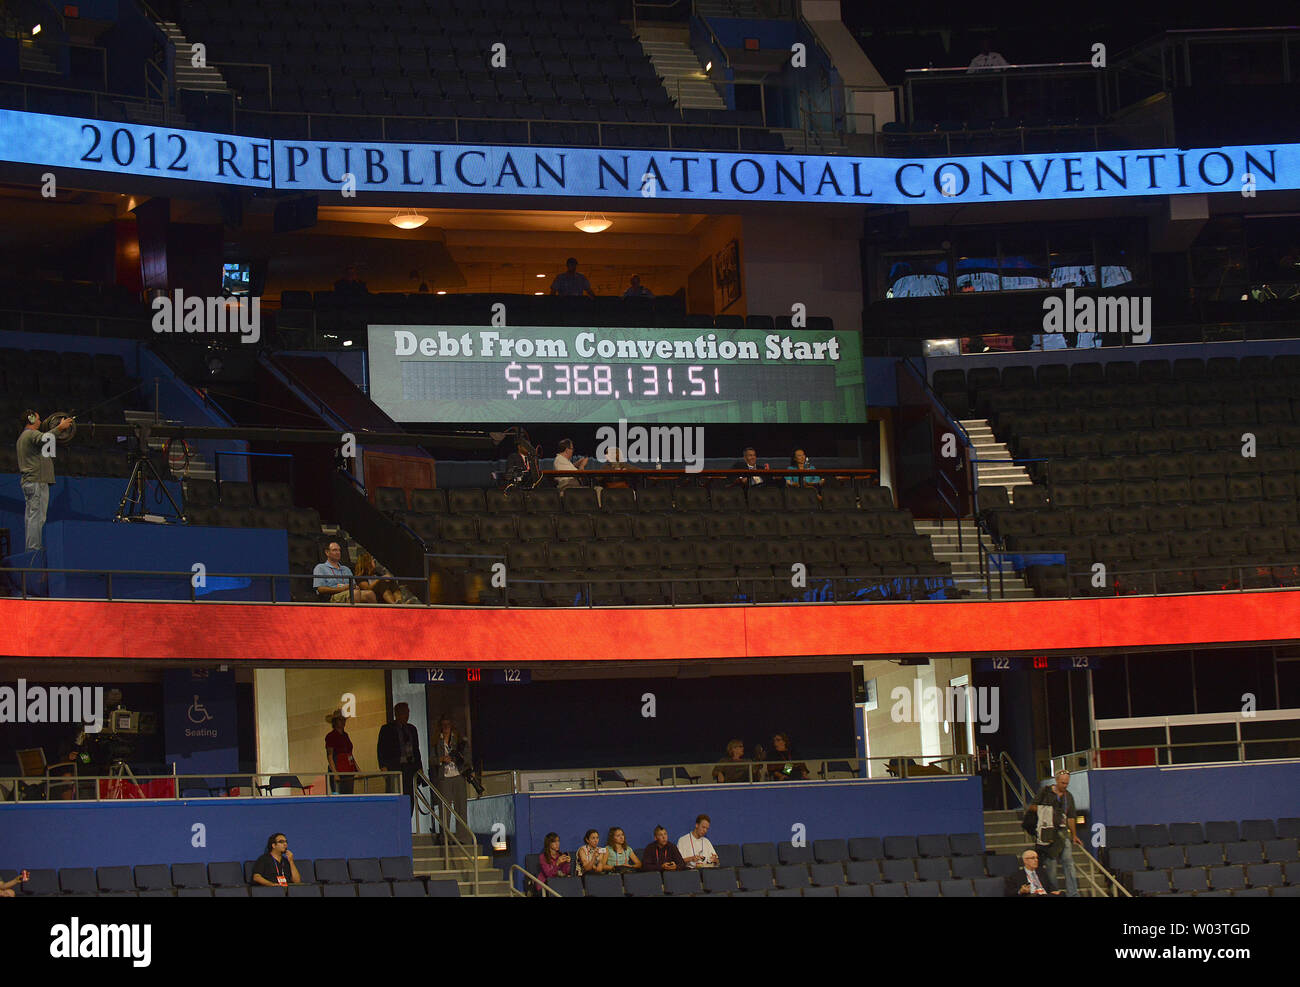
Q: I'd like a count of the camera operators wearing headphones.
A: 1